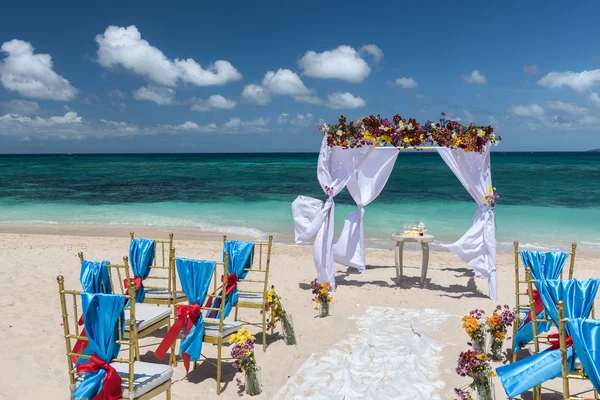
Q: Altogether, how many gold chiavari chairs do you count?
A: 8